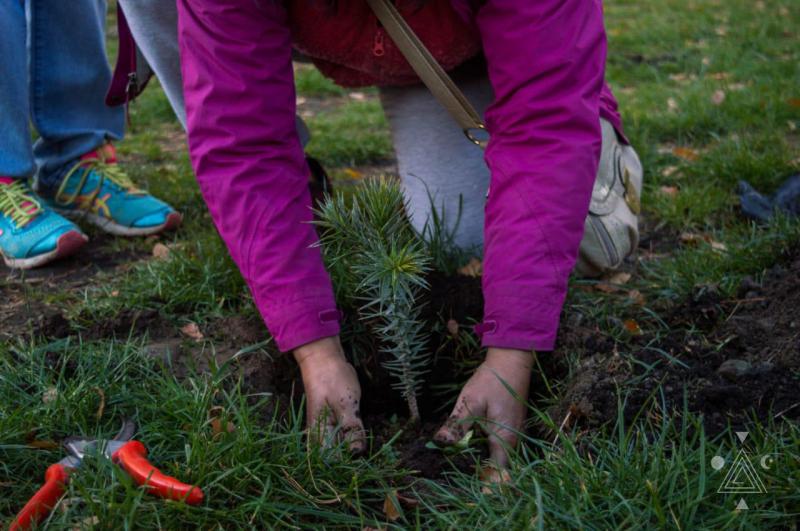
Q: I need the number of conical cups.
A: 0